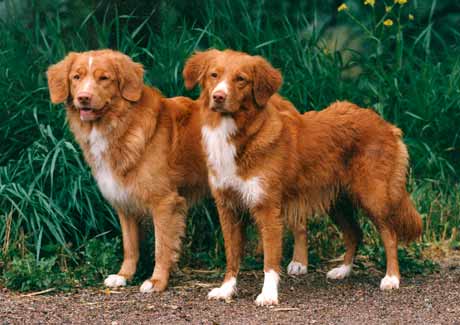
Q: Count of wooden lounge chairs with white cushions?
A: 0